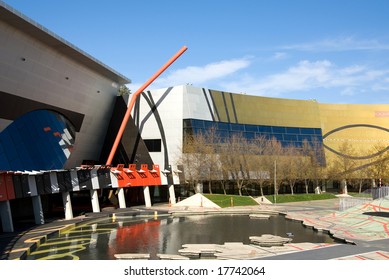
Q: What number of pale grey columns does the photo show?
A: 7